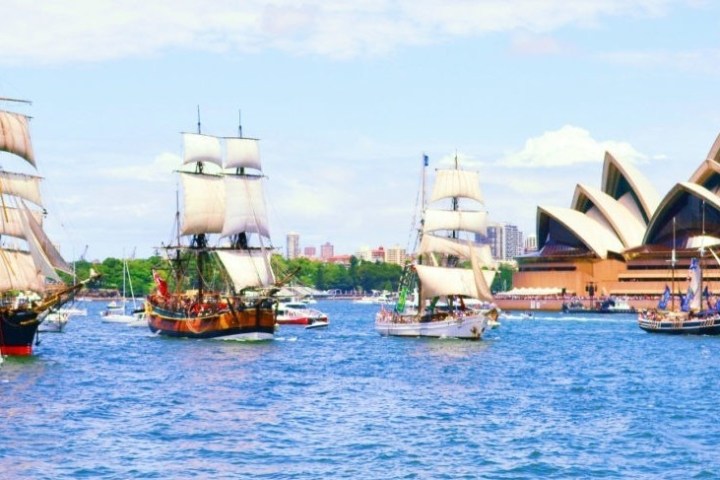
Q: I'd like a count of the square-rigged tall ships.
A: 3